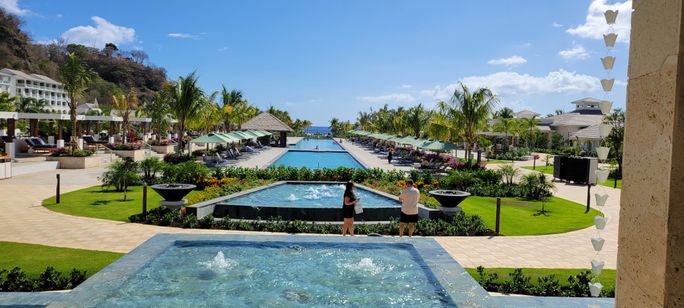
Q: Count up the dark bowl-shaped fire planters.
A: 2